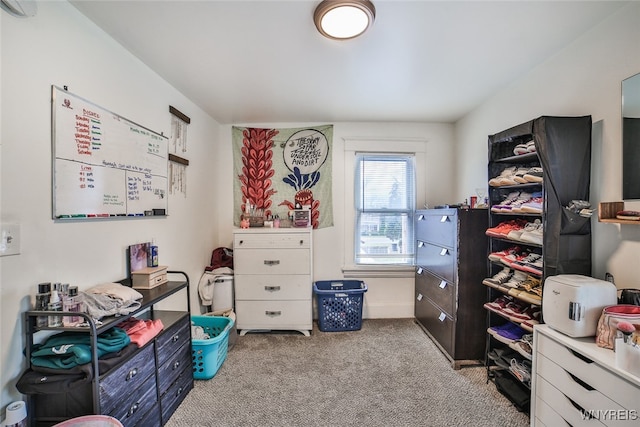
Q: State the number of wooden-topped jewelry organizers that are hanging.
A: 2